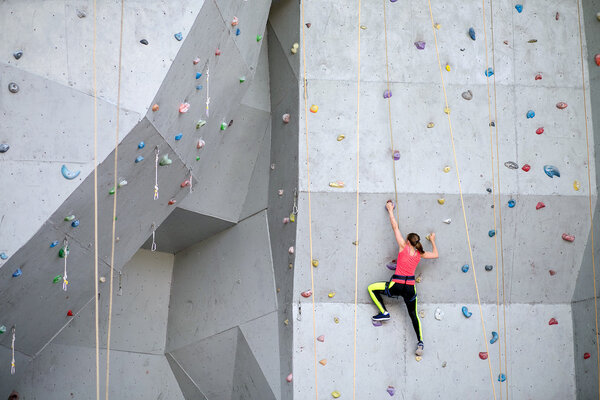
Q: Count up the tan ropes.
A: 9